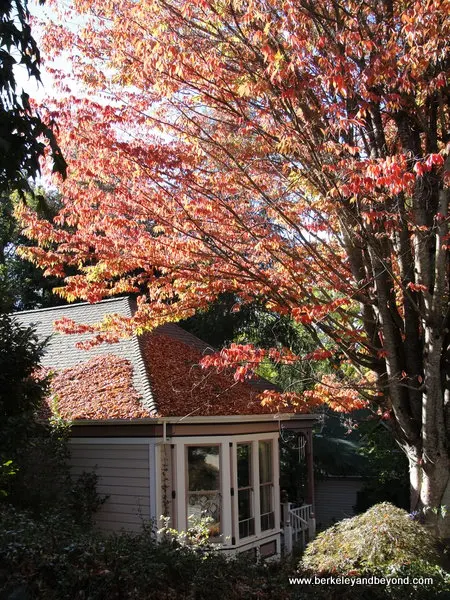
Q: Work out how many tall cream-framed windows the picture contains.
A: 3